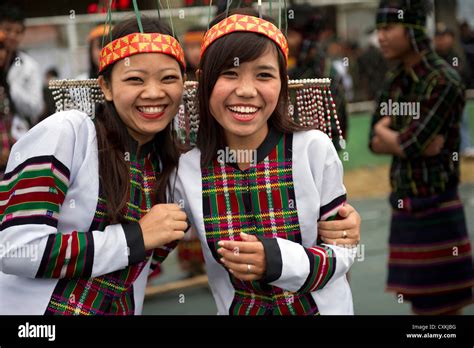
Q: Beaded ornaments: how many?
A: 2